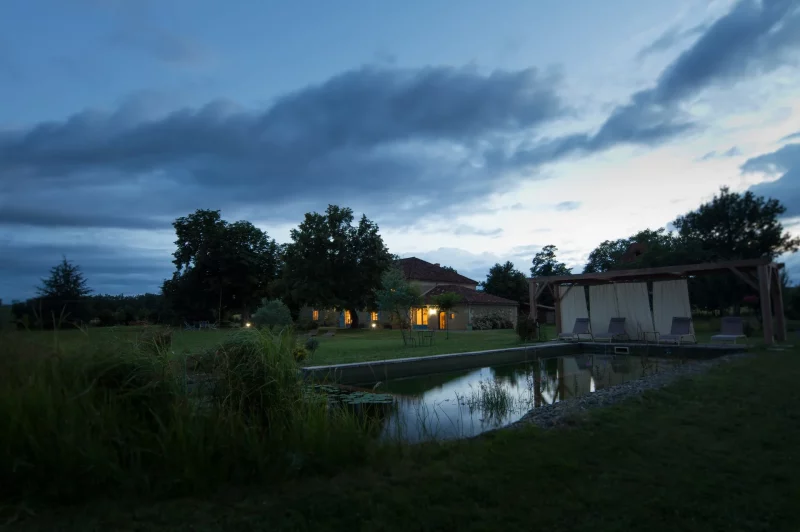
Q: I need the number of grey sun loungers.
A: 4